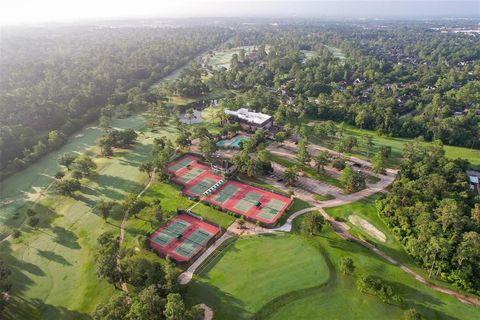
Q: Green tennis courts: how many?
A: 8